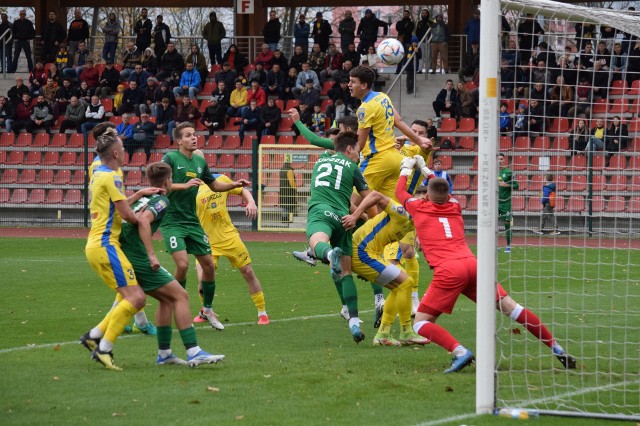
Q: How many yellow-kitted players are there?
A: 6